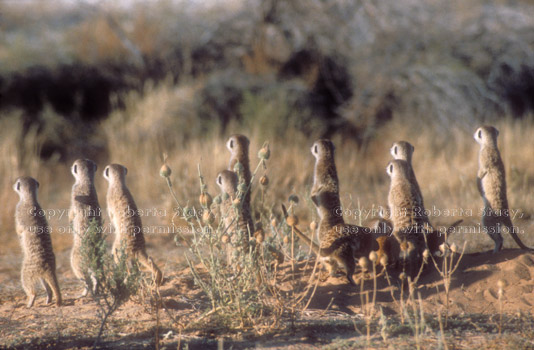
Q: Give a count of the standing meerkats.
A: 9